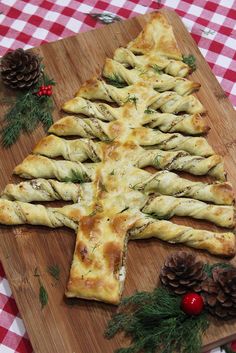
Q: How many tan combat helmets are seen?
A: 0